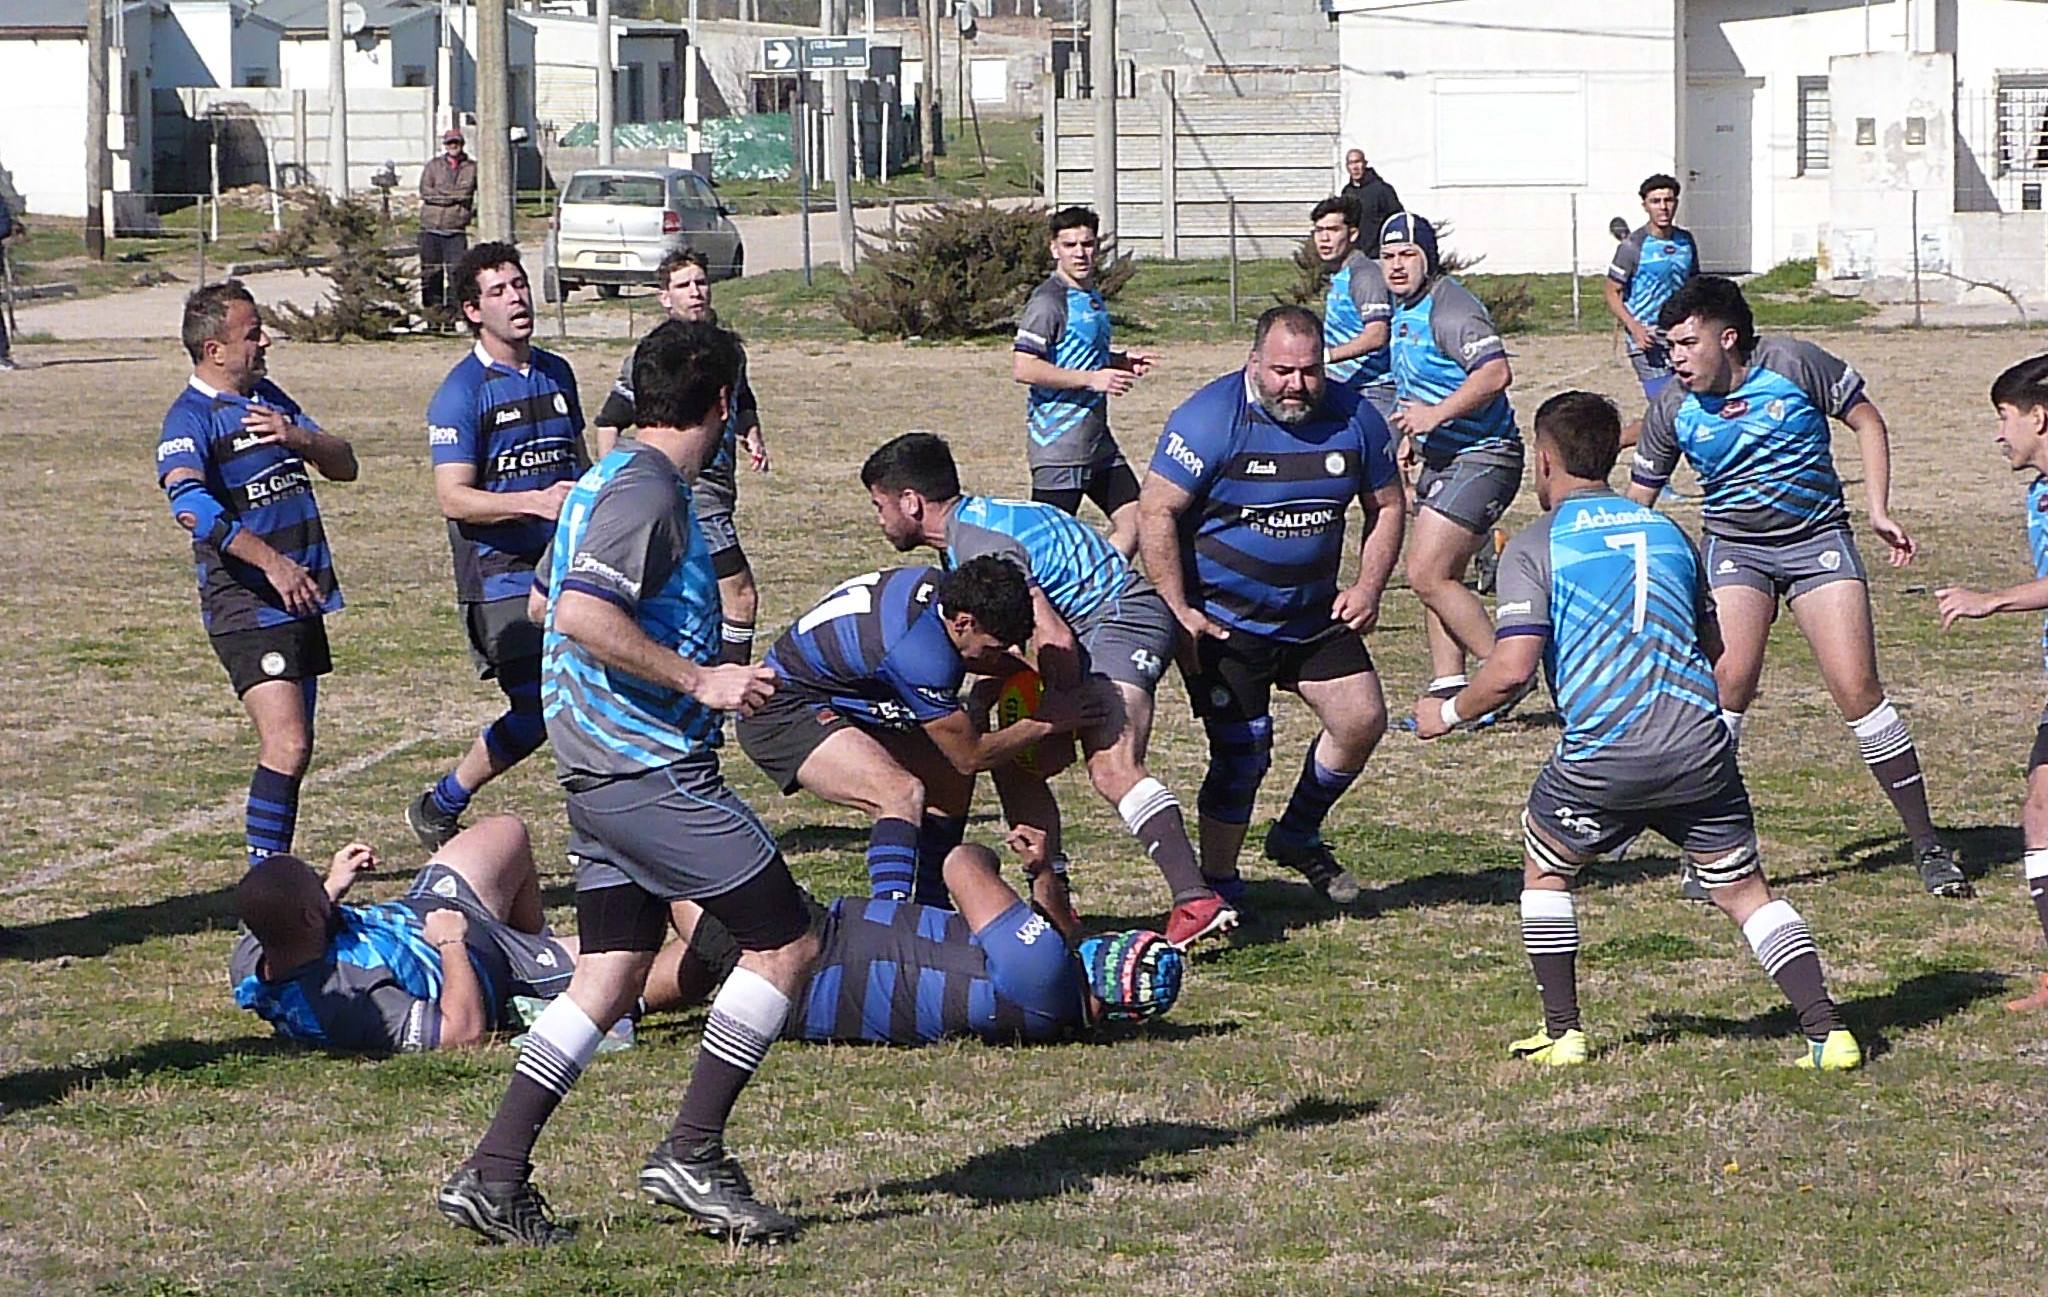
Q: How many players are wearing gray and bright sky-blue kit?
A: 11